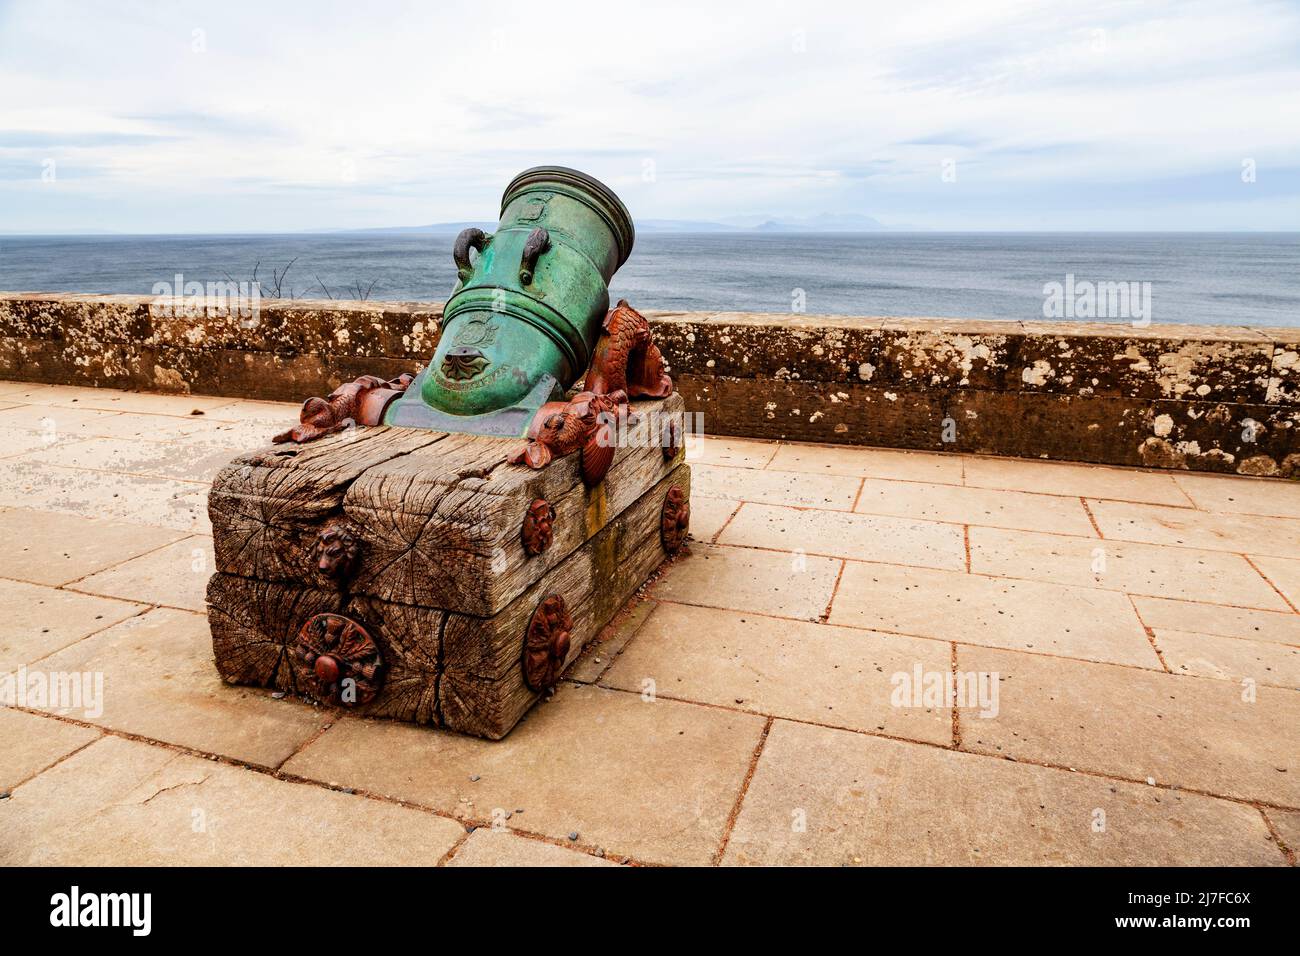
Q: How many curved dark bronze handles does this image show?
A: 2